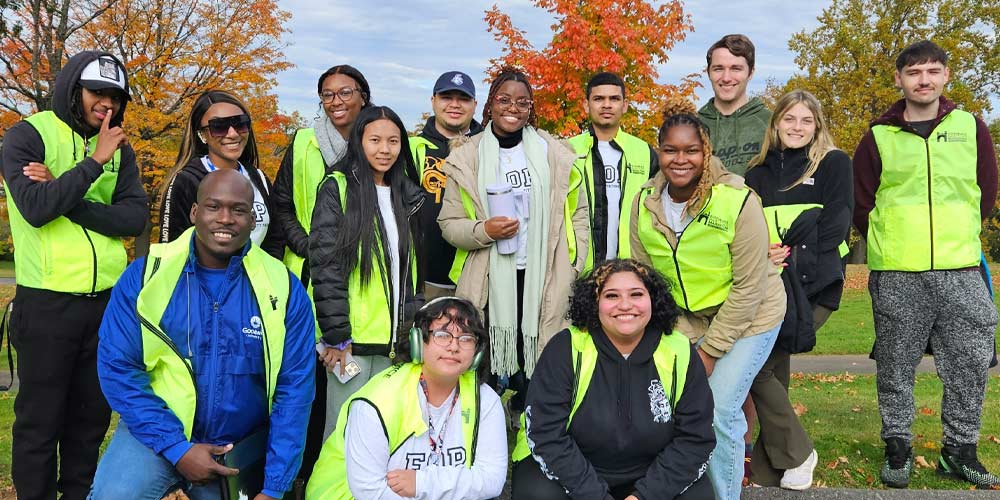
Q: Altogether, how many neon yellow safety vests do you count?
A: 12